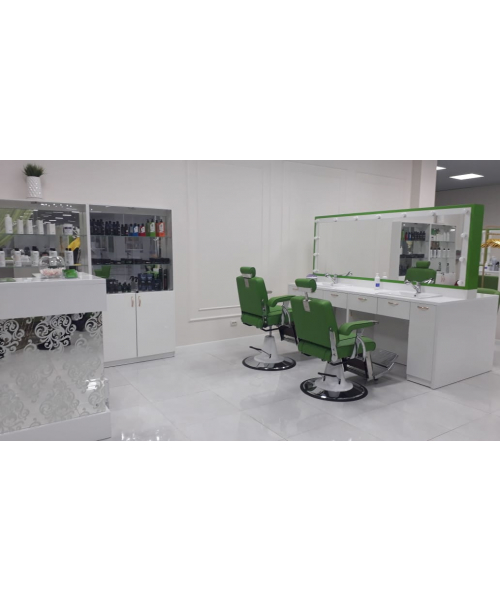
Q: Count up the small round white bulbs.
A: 13